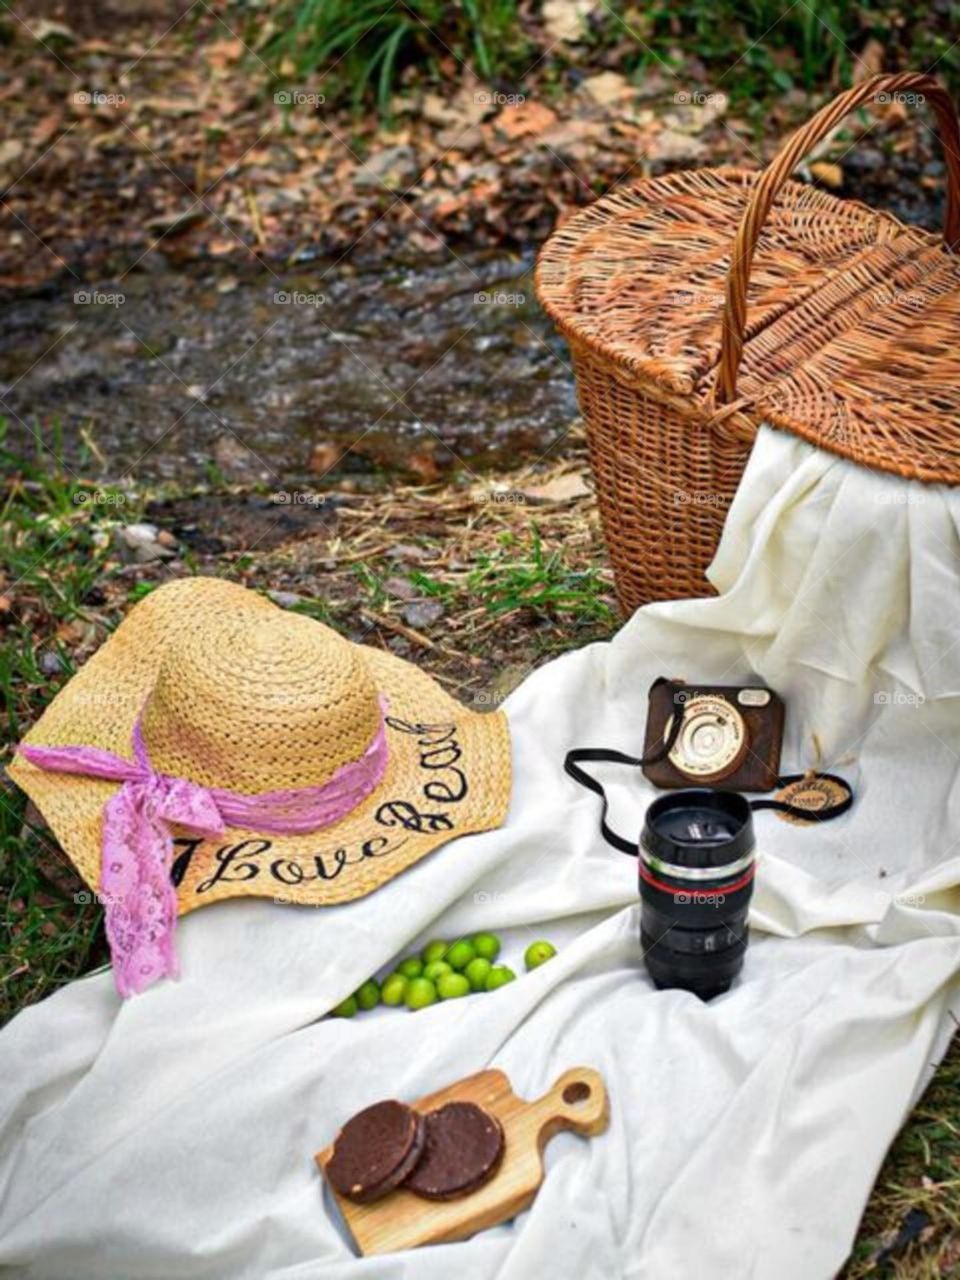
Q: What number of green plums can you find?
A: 13